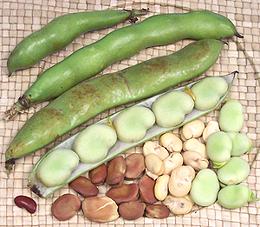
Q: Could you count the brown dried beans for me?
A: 10